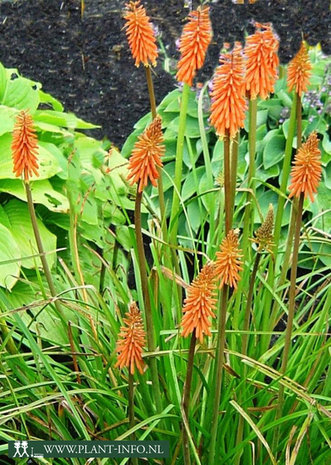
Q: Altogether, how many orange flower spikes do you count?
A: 11